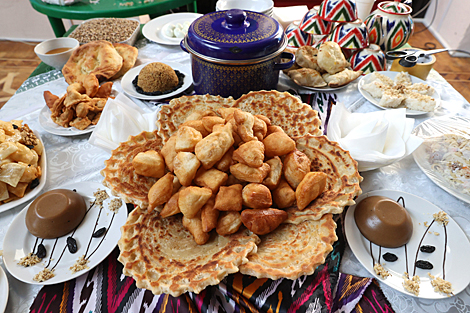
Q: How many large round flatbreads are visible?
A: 6